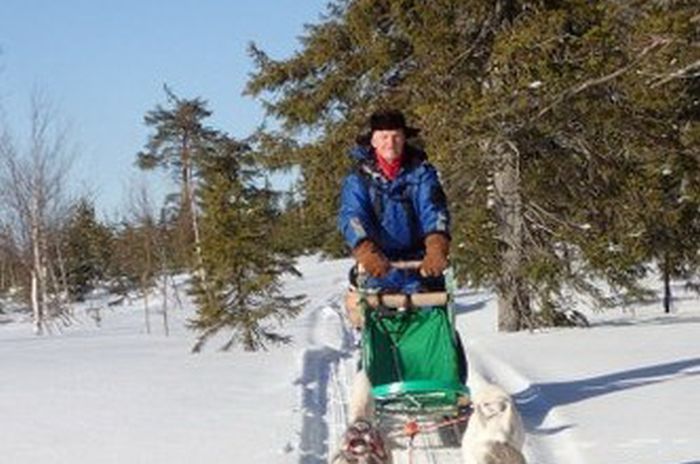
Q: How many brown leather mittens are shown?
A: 2